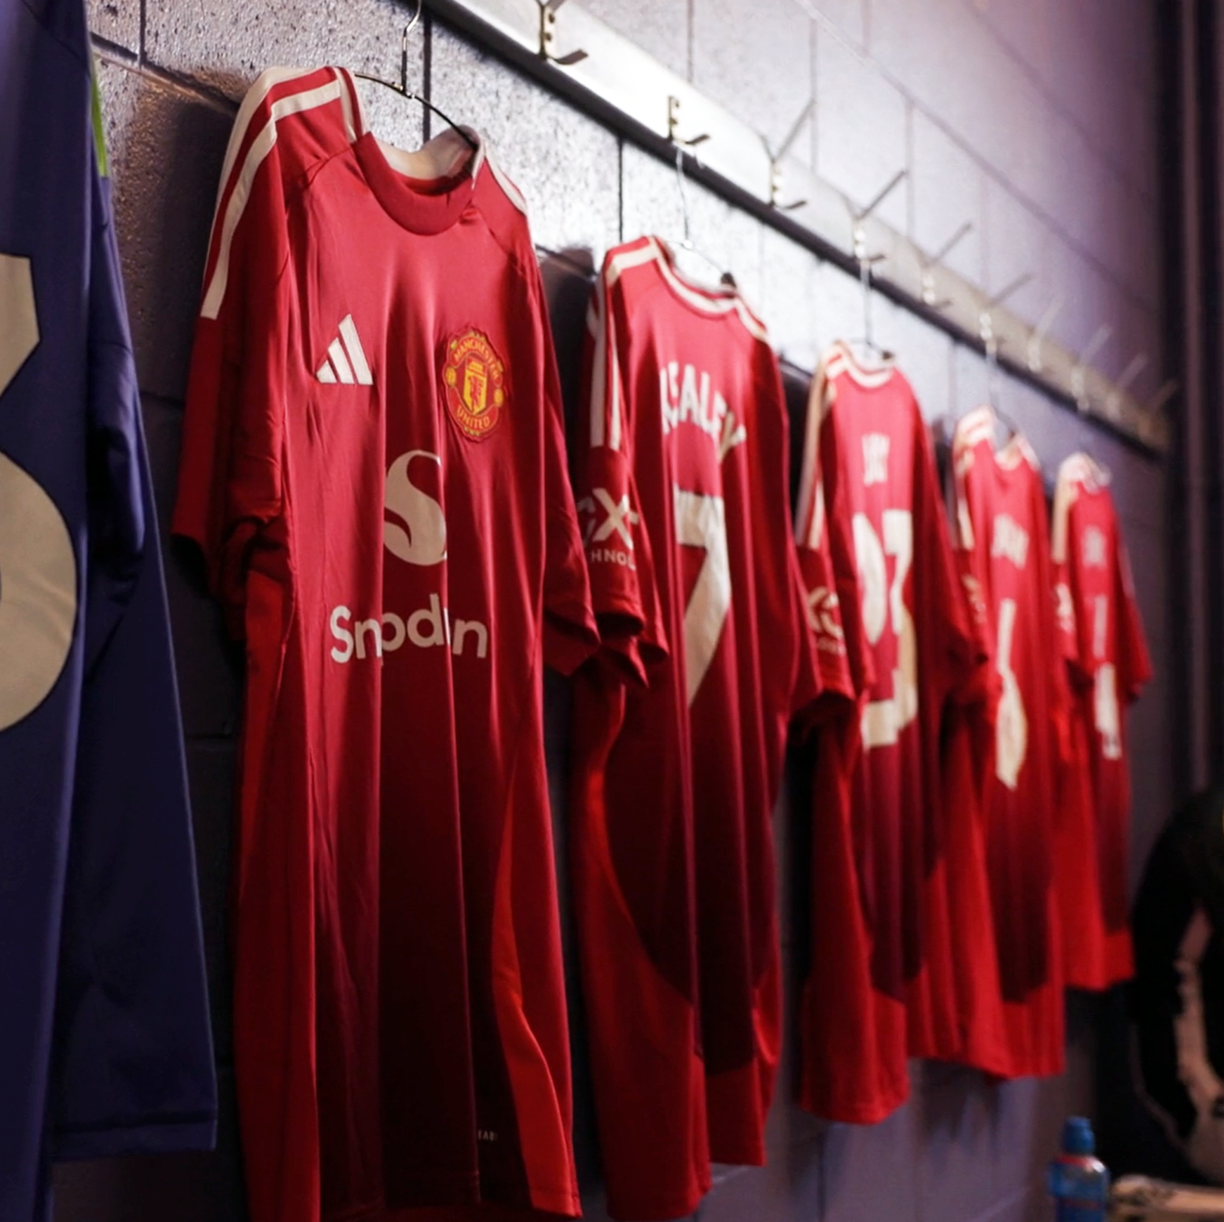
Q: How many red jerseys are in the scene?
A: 5